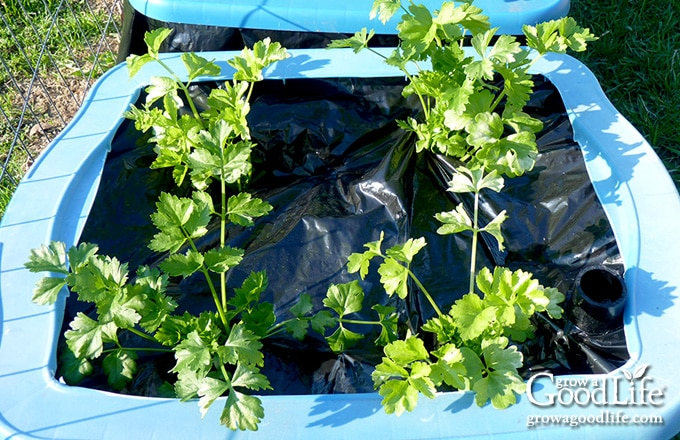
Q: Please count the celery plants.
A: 4